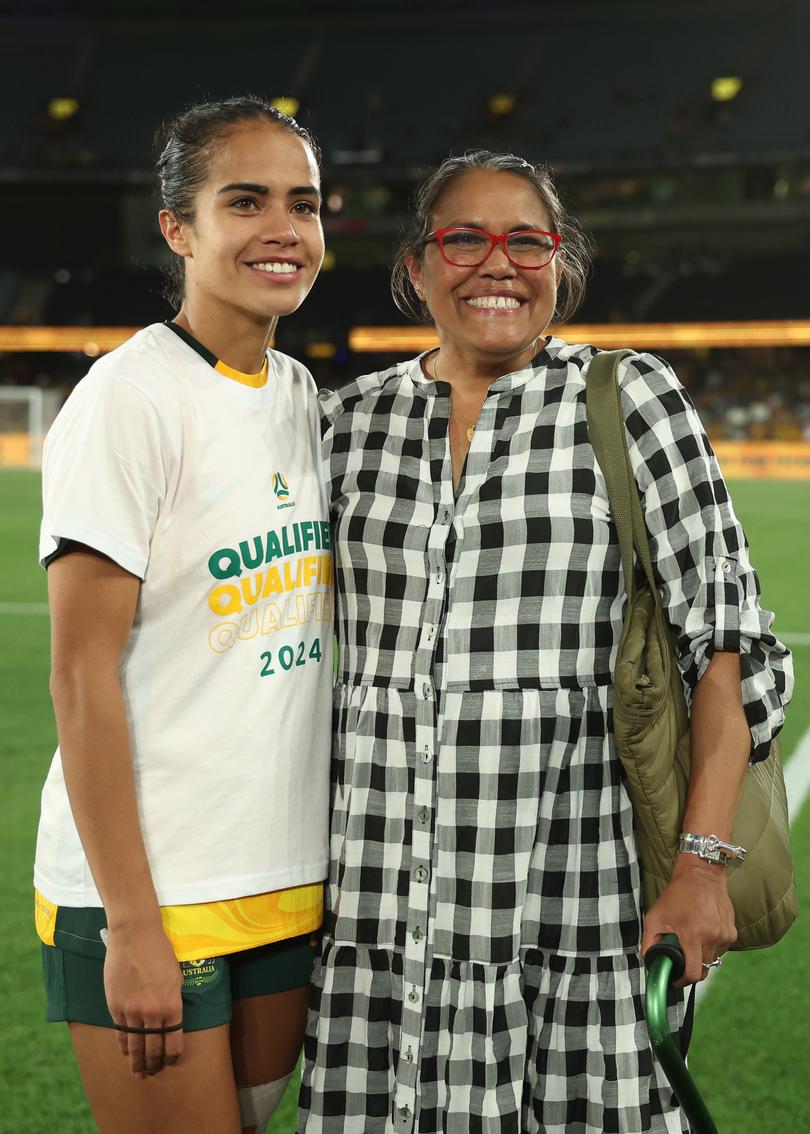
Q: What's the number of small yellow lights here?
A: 4